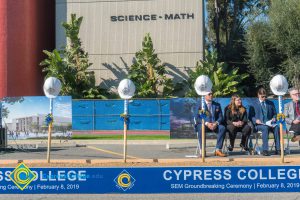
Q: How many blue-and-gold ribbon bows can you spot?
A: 4